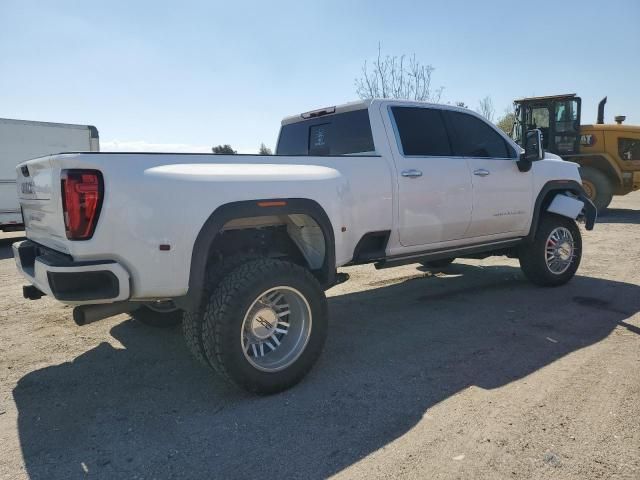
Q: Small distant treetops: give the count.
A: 2